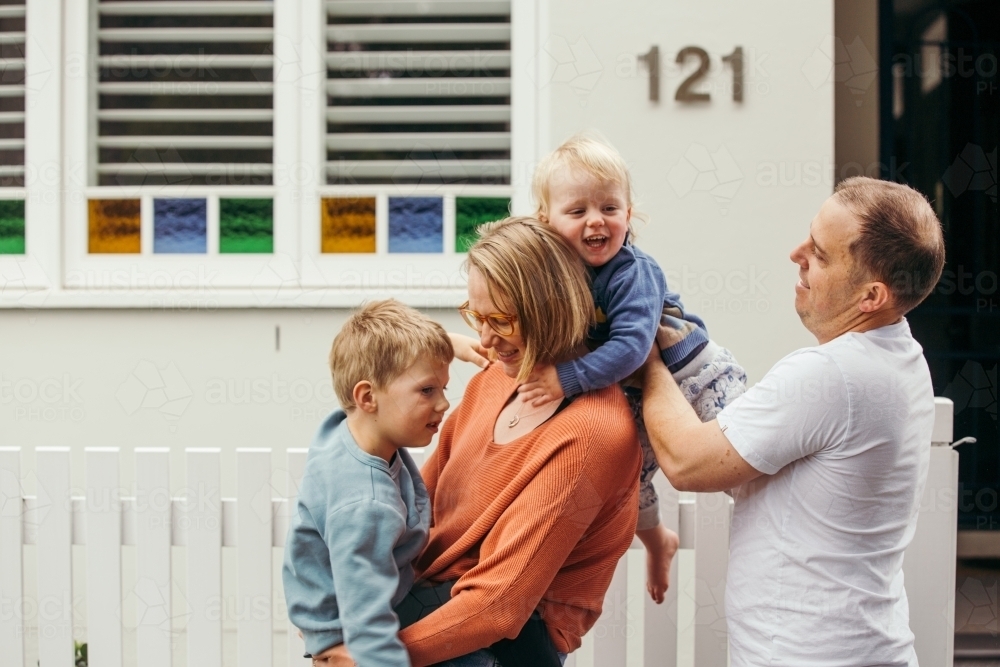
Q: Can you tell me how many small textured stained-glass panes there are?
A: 7